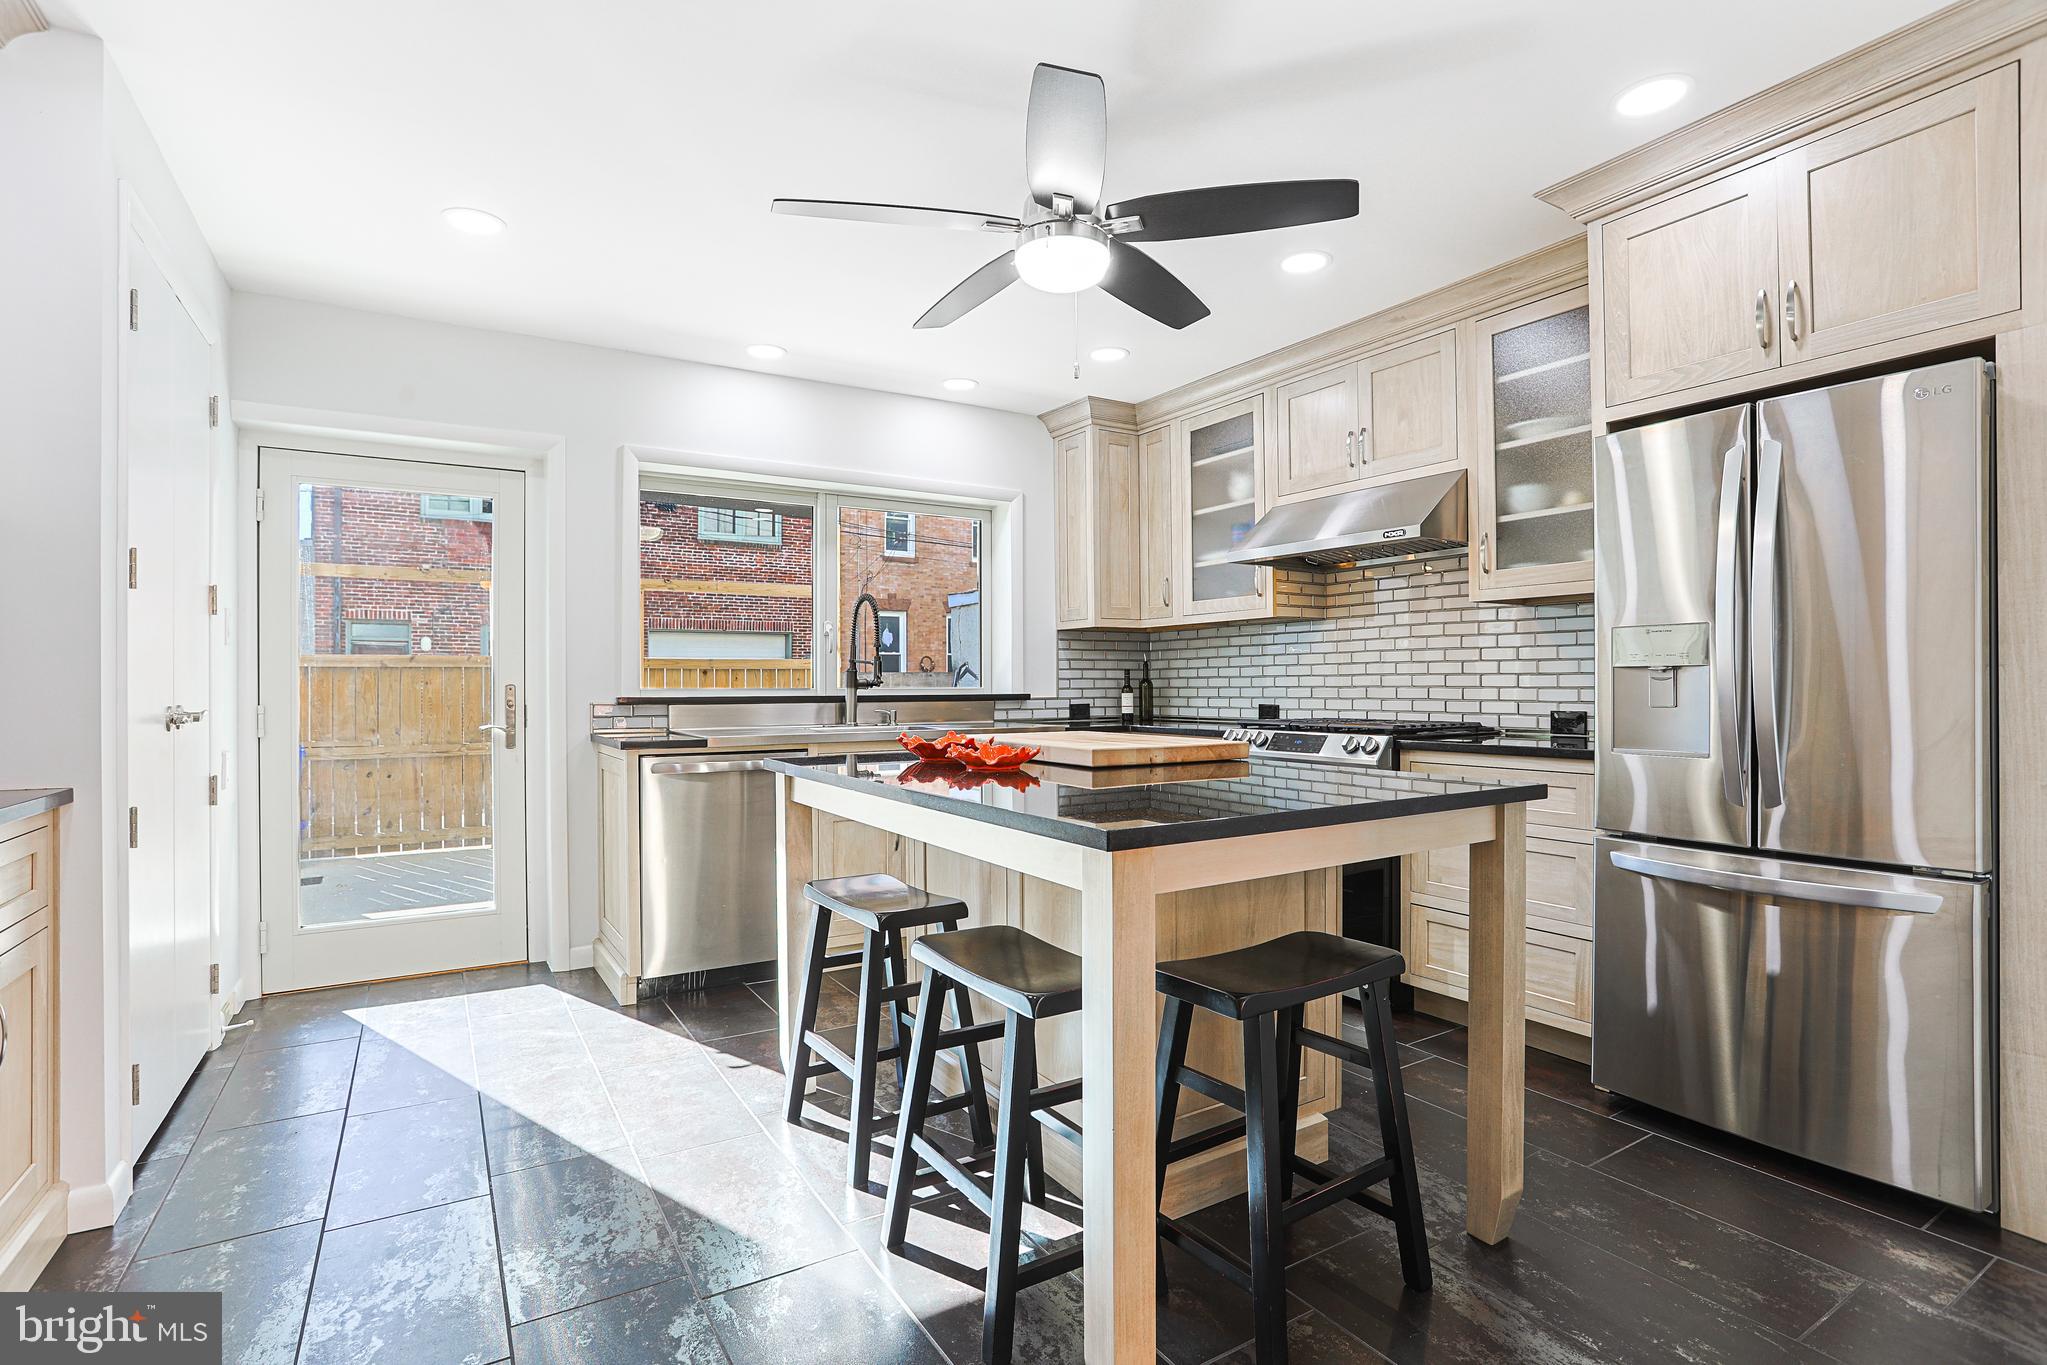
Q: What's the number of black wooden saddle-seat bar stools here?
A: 3